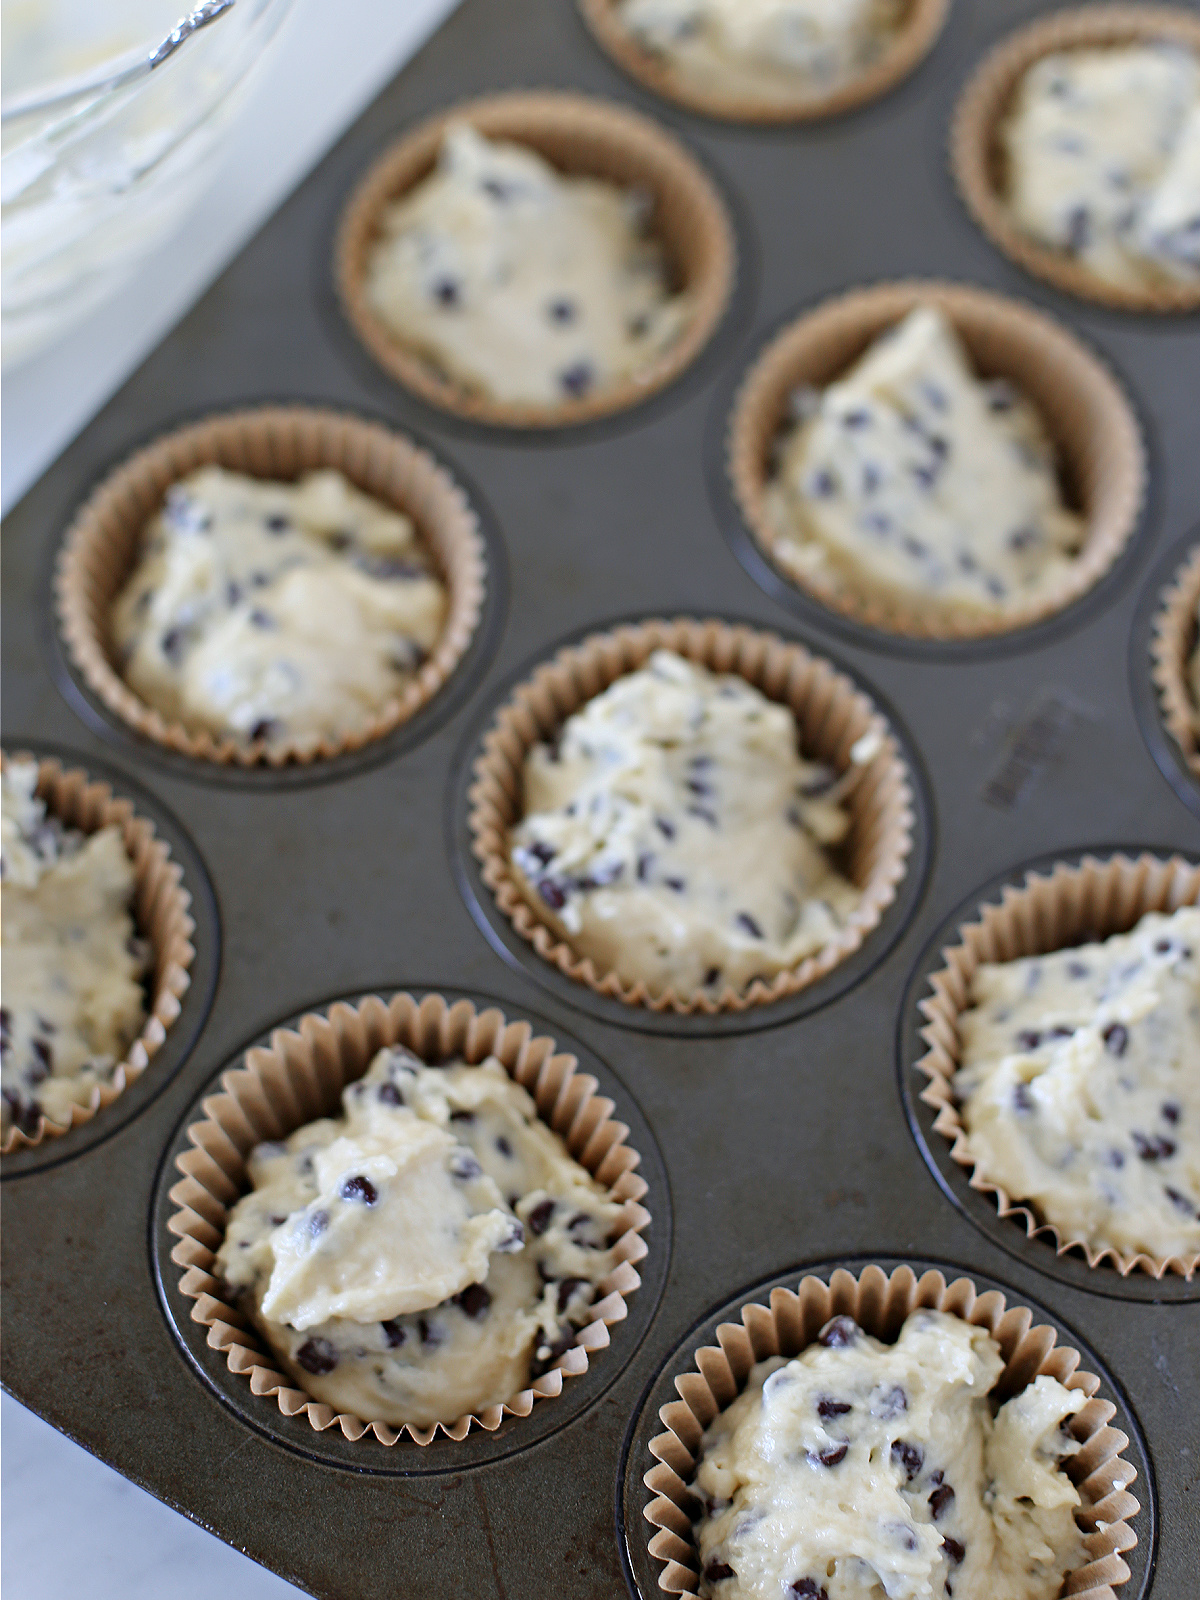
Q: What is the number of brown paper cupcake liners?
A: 11